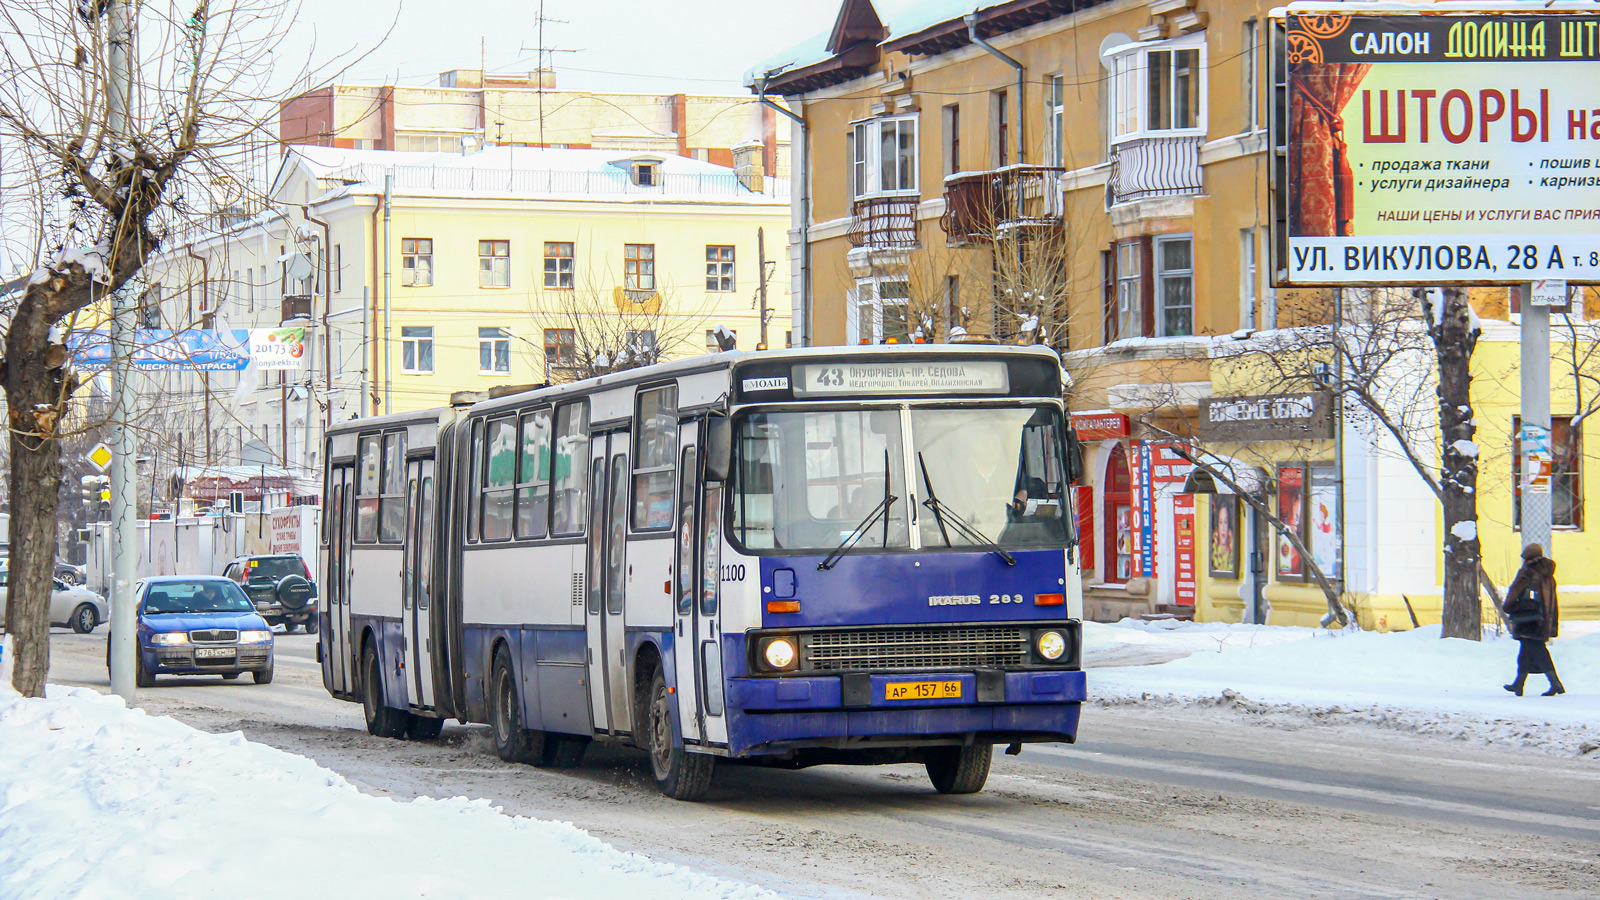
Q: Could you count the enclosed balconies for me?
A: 2